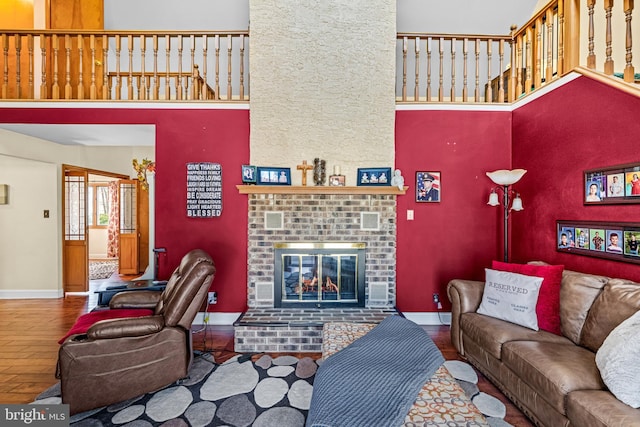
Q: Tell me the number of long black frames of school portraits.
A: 2